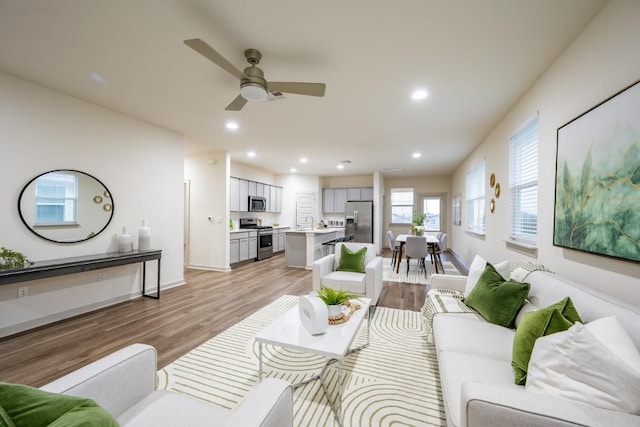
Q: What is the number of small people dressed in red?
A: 0